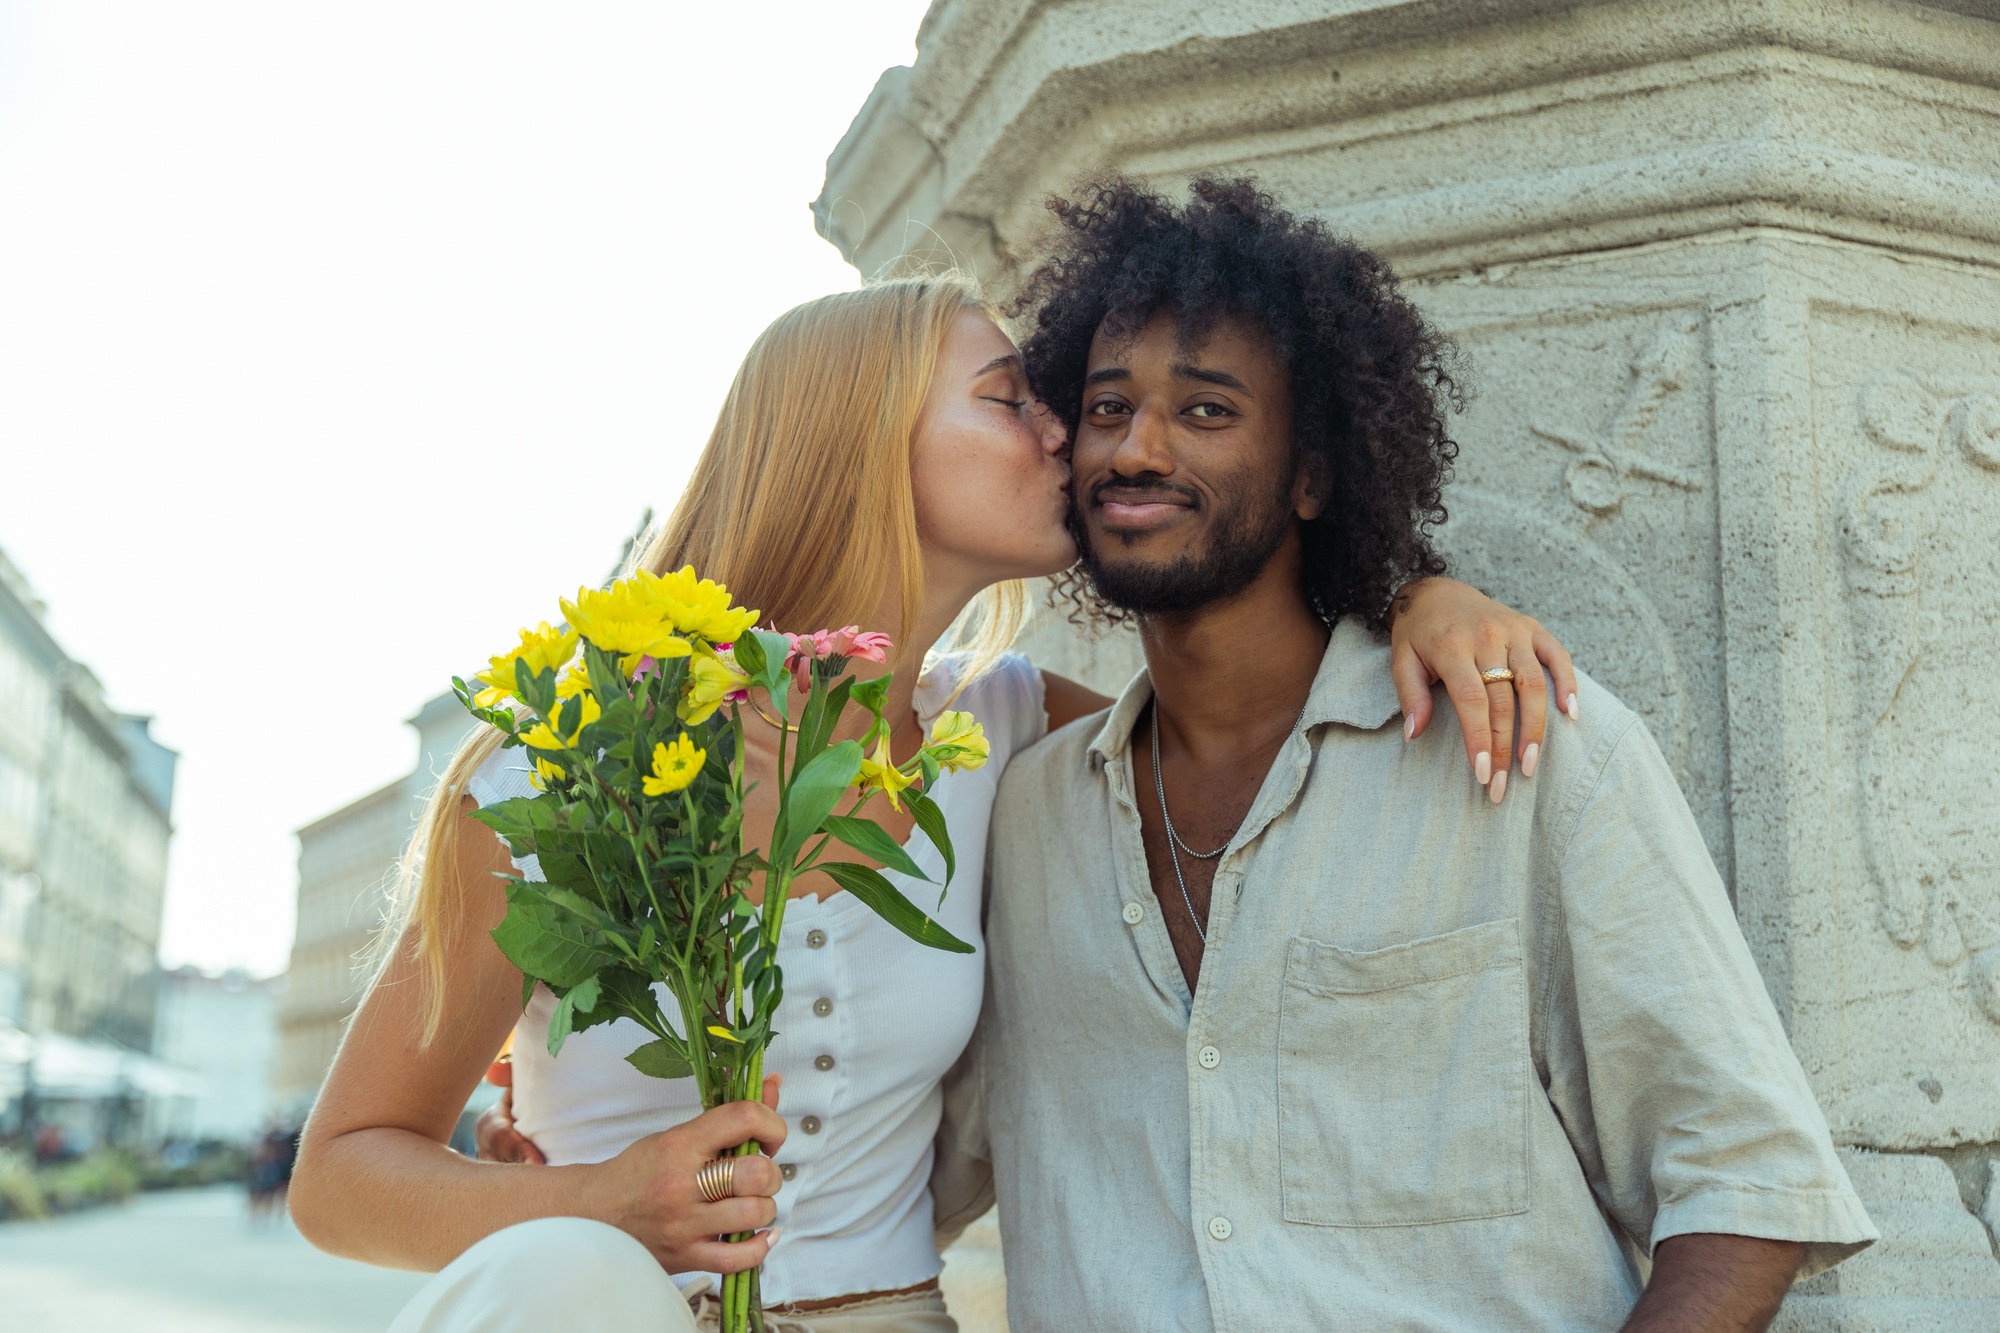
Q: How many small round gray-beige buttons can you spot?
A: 5